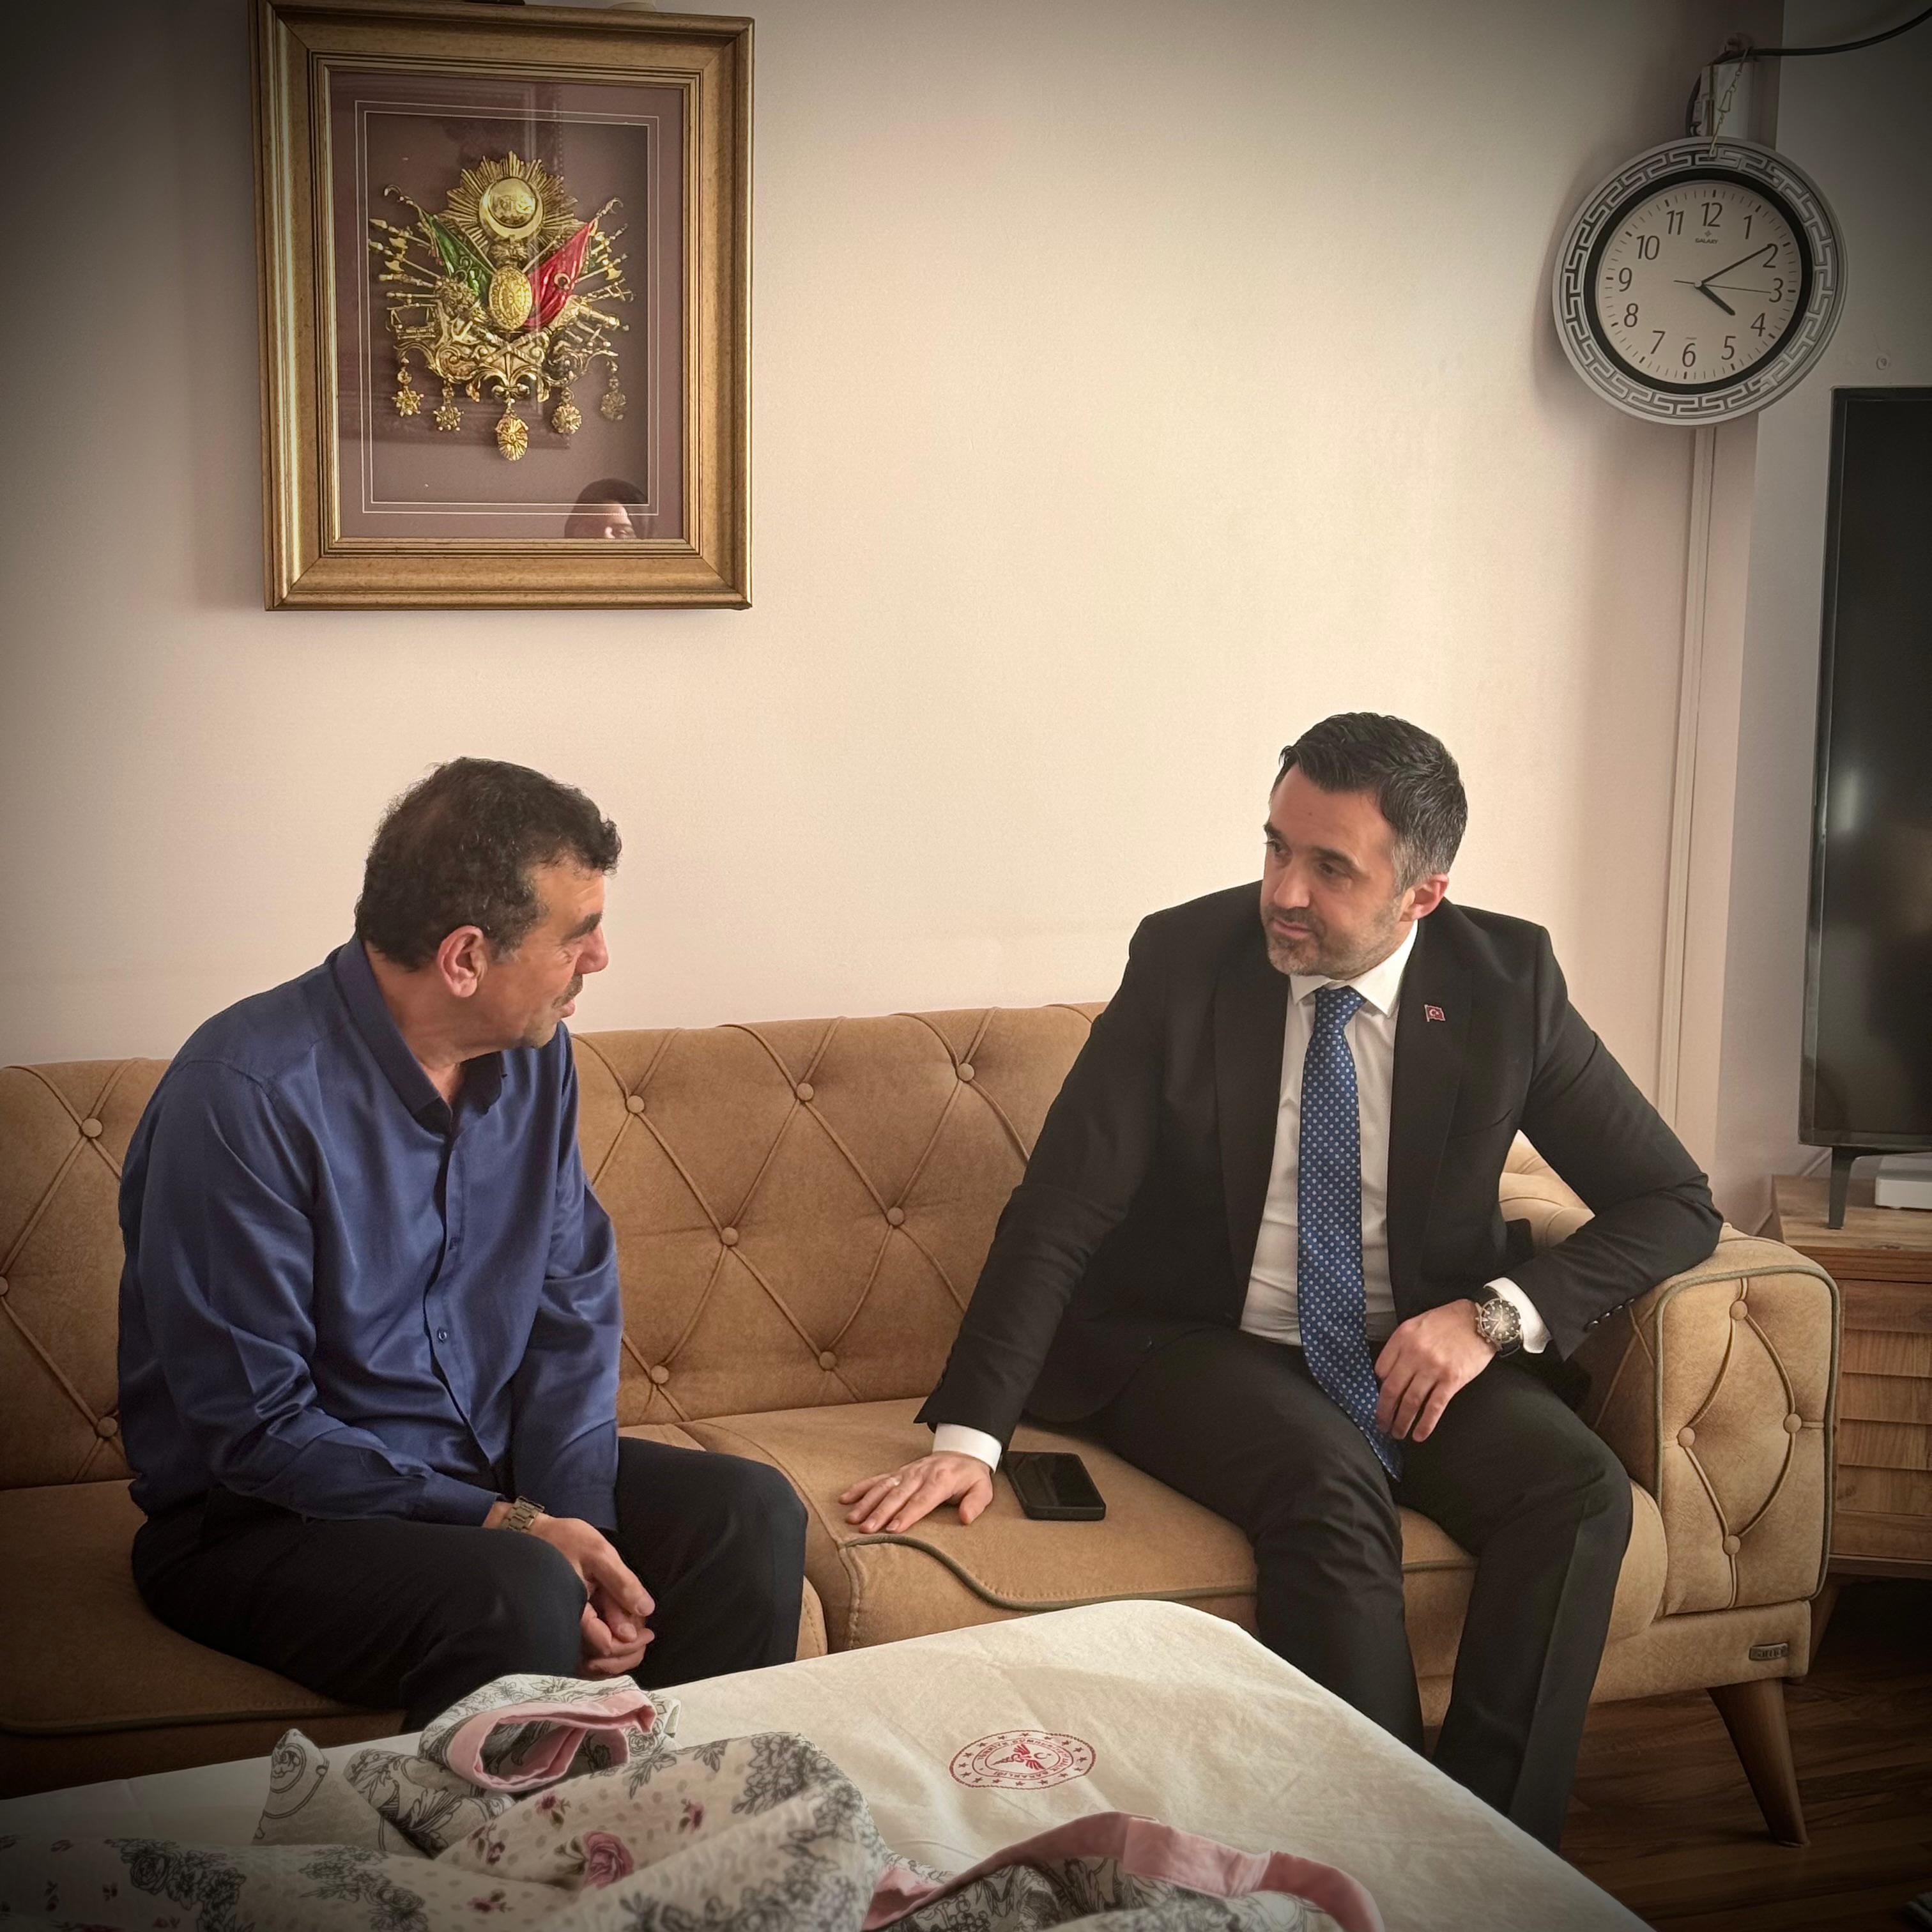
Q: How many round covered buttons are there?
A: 14